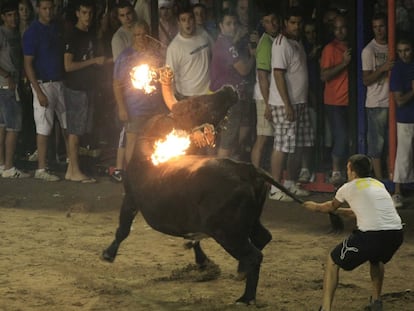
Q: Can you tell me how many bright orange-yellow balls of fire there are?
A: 2